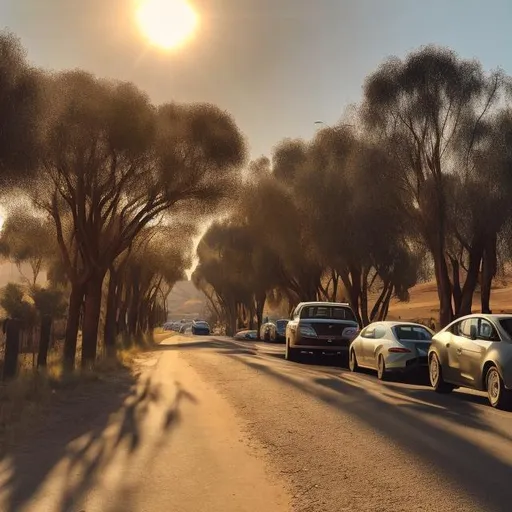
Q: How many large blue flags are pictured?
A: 0